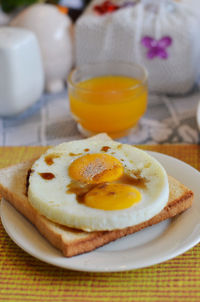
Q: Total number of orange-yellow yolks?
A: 2